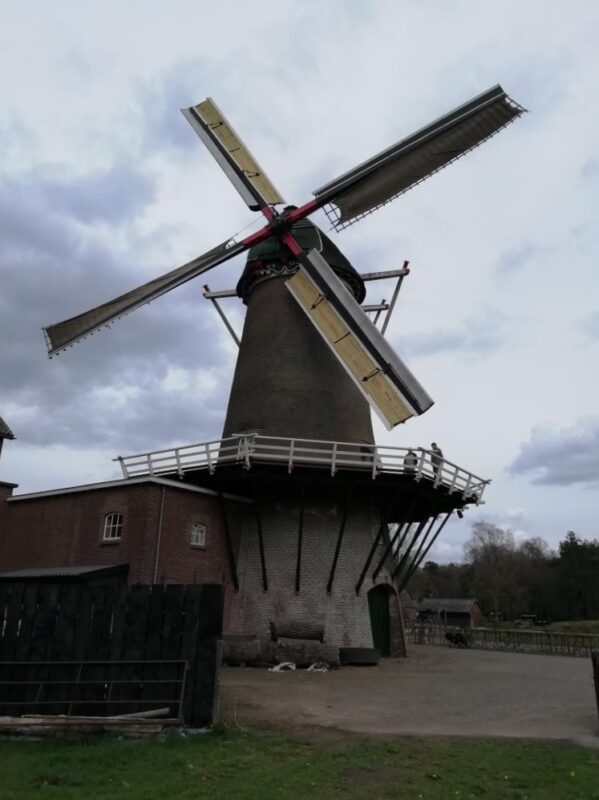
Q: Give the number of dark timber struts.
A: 10